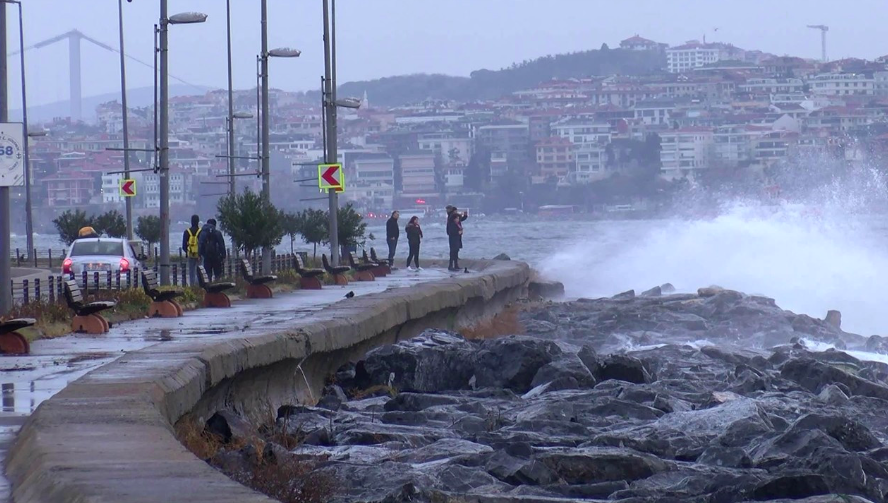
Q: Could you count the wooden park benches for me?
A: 10